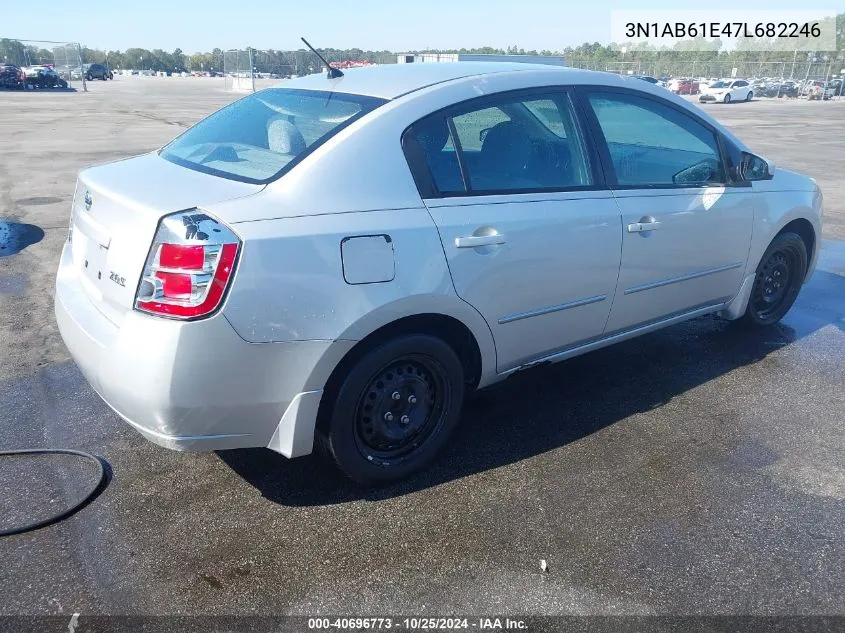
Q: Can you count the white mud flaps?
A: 2